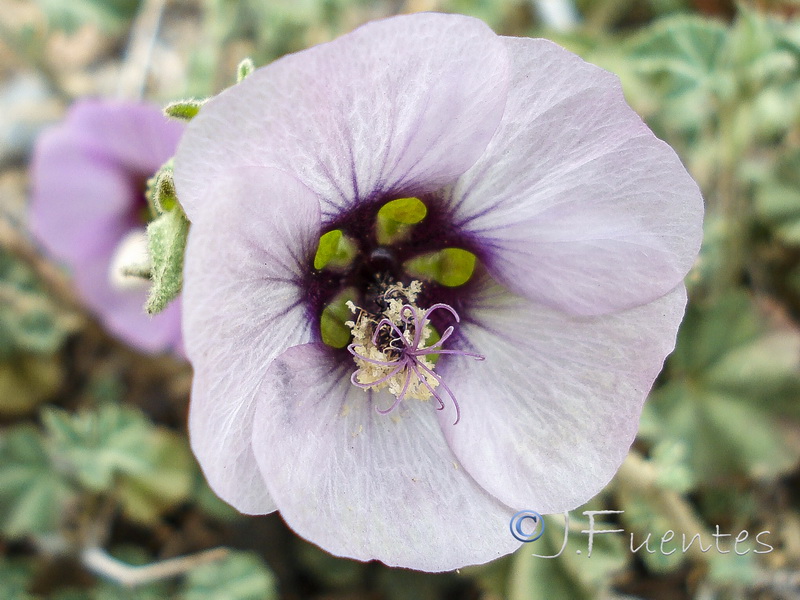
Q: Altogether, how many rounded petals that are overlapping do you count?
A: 5